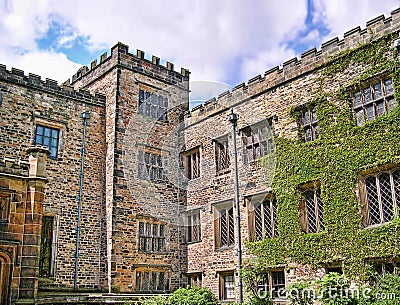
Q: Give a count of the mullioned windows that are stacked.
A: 4